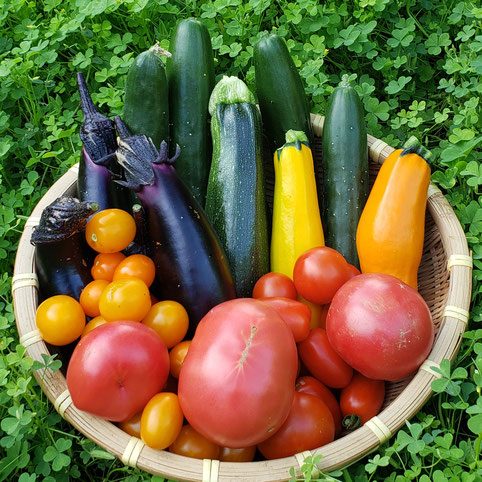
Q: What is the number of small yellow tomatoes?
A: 13